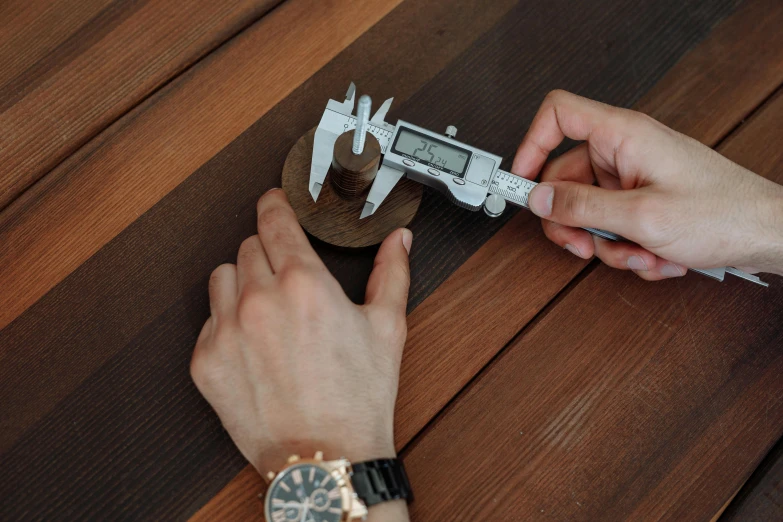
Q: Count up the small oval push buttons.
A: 3